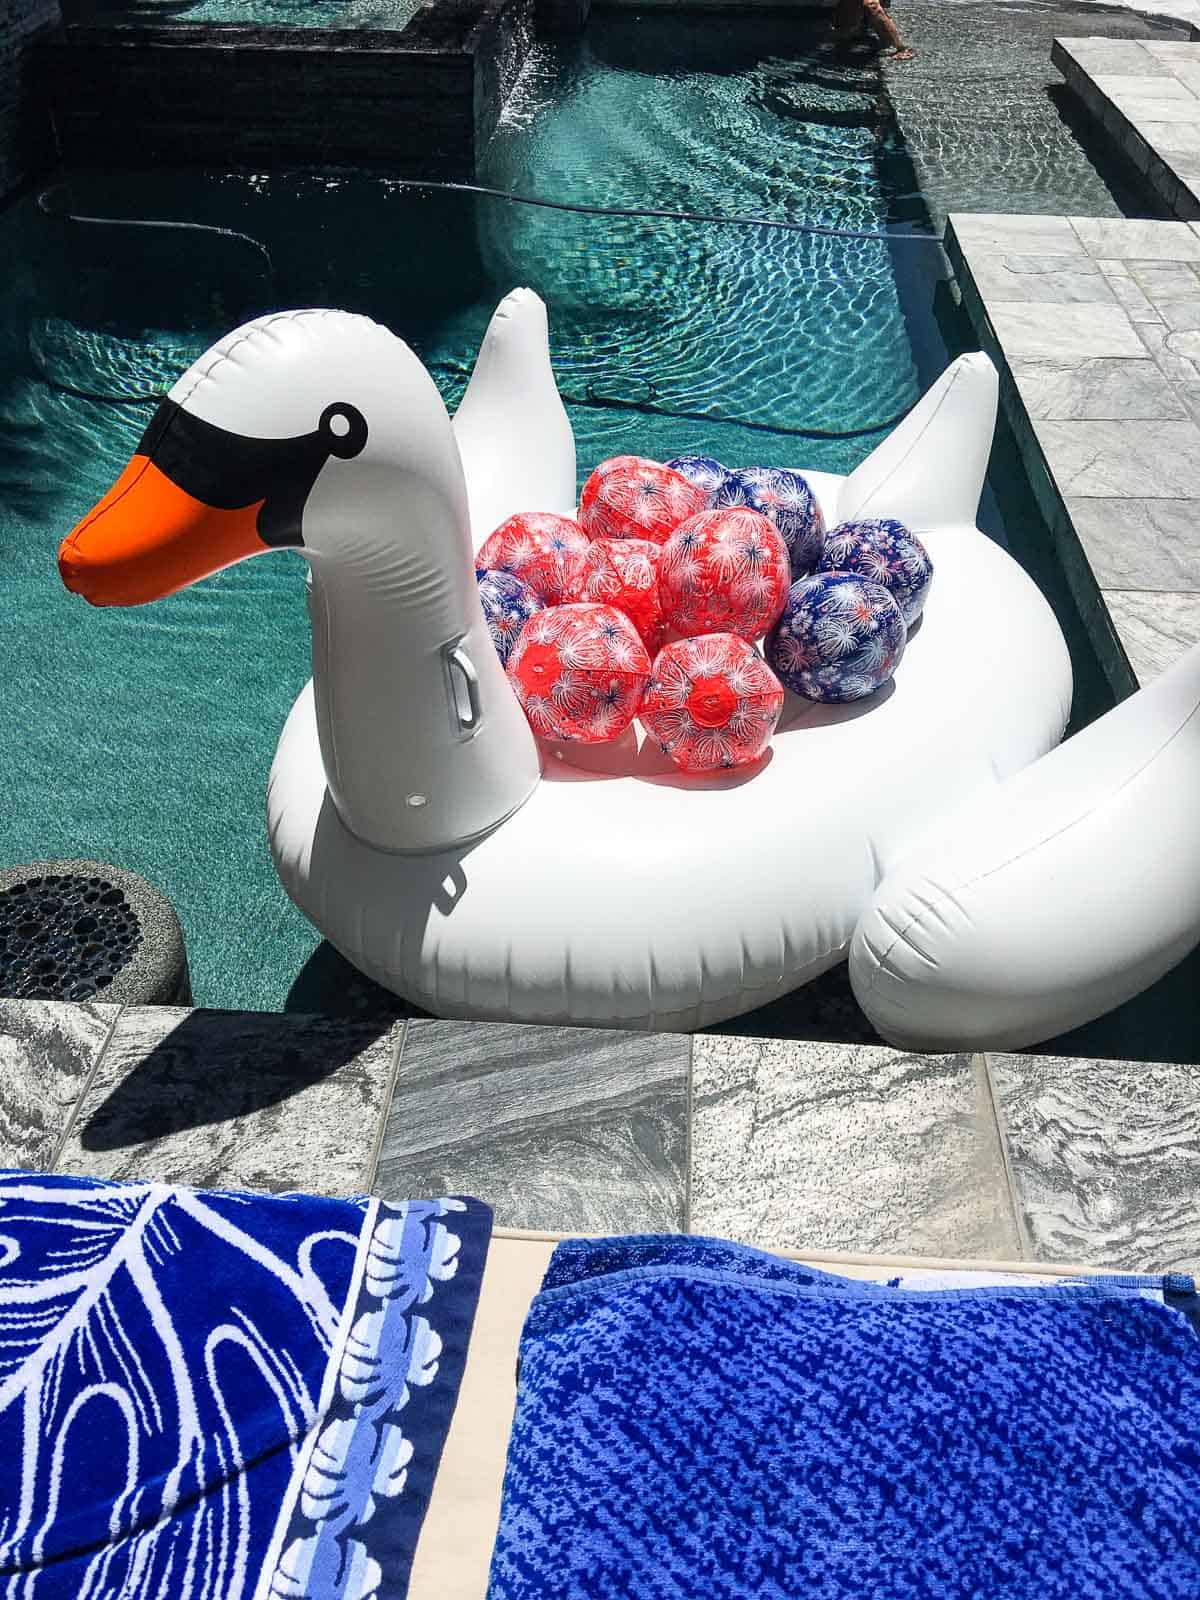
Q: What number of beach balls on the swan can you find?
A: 11